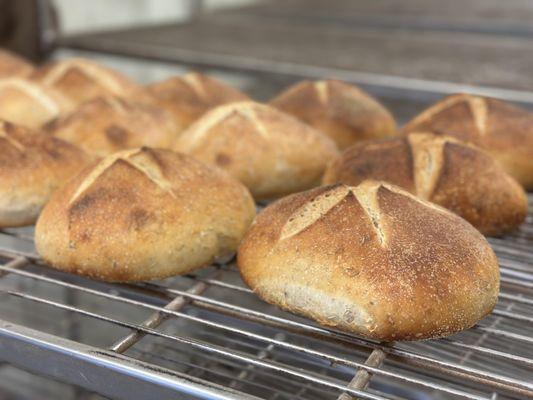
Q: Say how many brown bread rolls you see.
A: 12